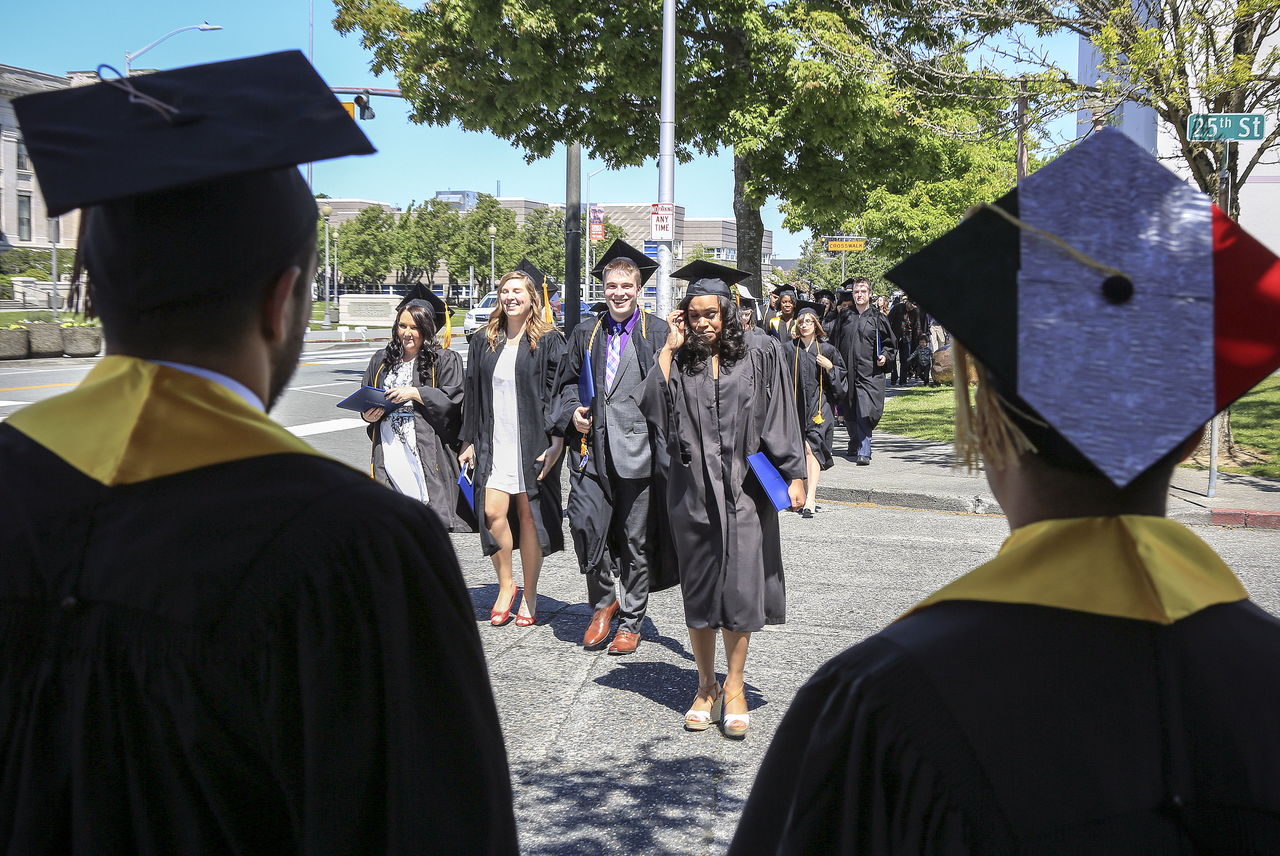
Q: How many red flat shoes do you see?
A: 2